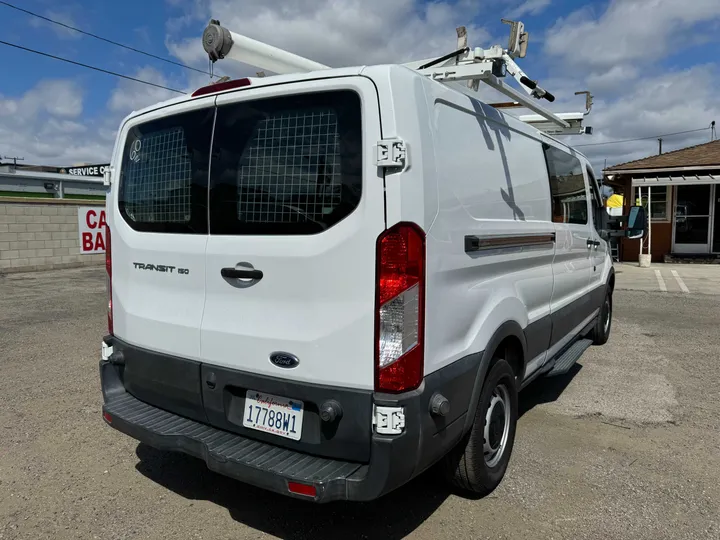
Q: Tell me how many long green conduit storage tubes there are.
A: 0